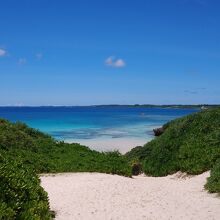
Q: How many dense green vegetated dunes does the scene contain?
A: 2